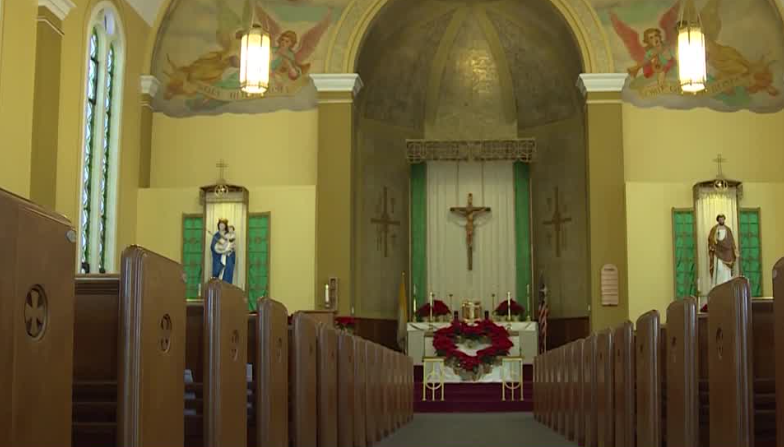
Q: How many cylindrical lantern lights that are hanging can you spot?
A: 2